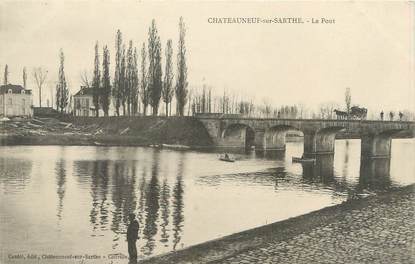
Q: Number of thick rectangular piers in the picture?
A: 3